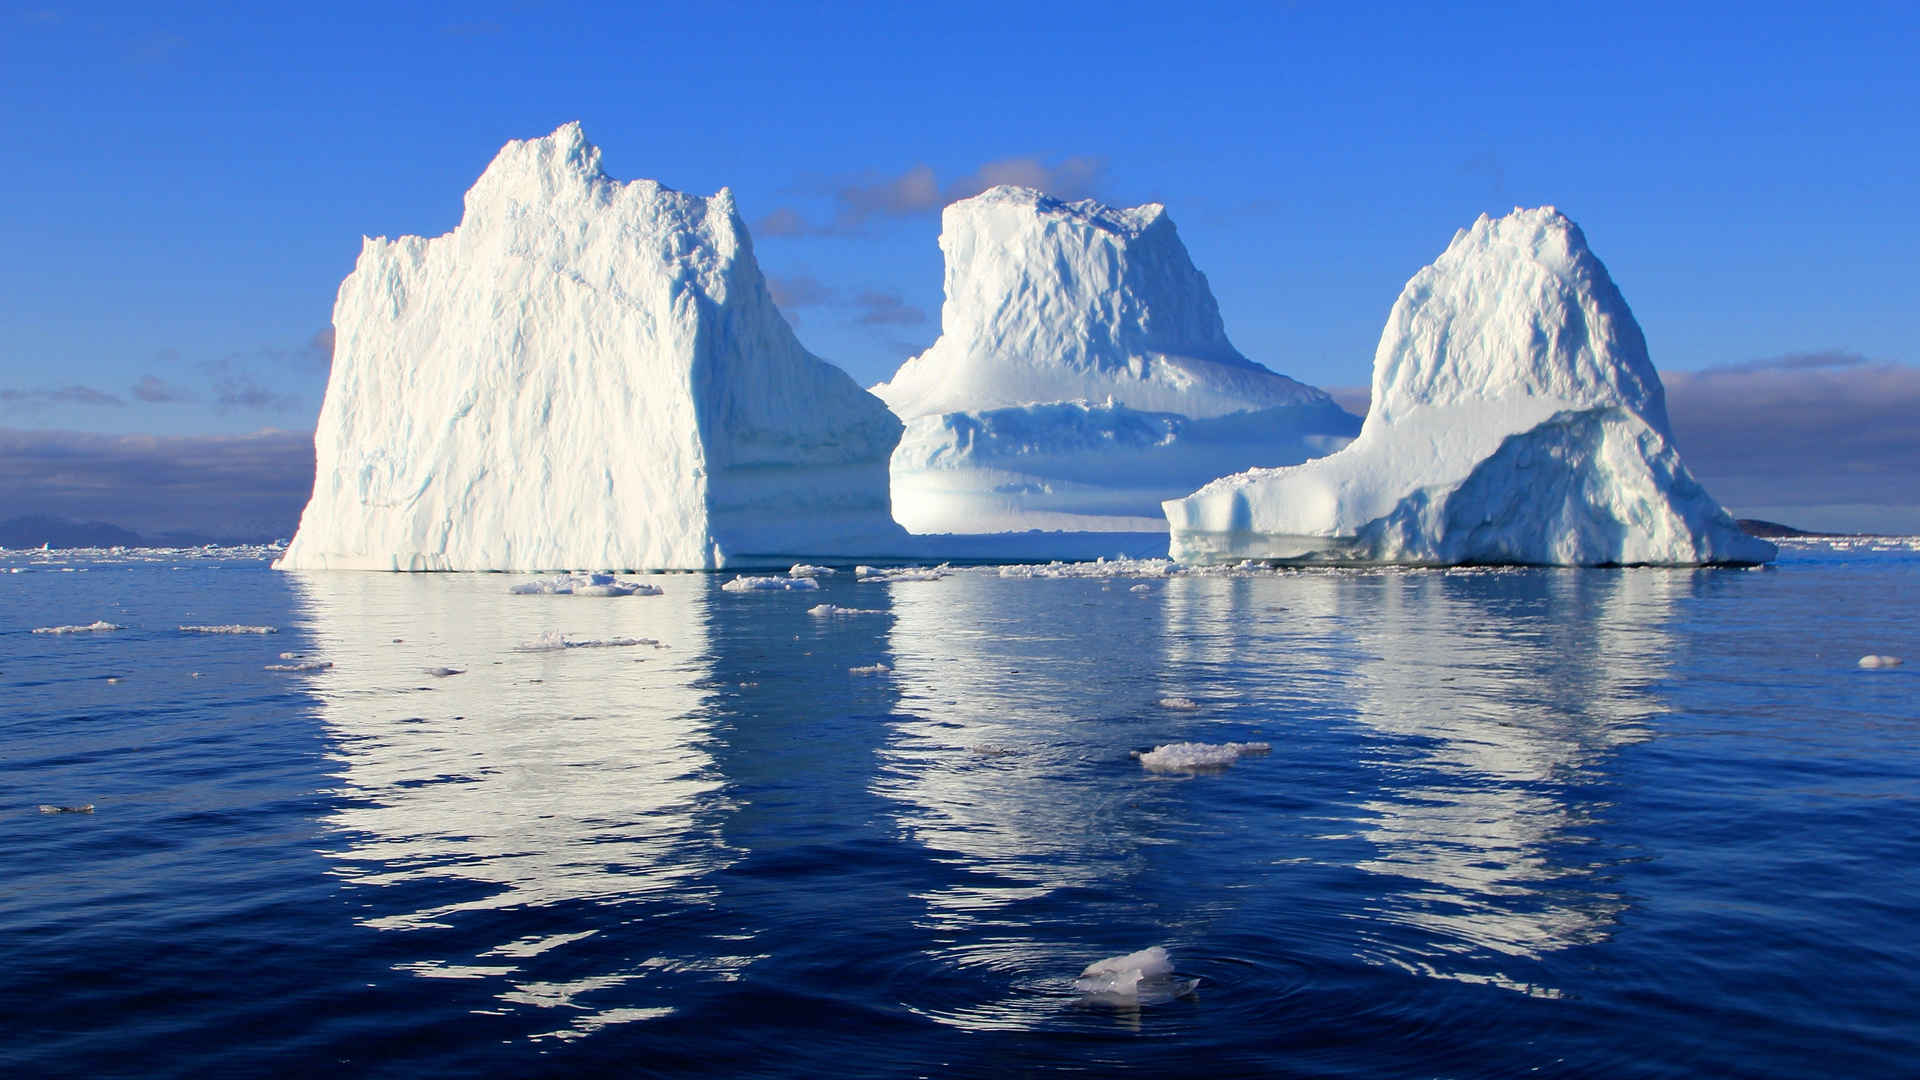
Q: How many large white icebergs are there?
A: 3